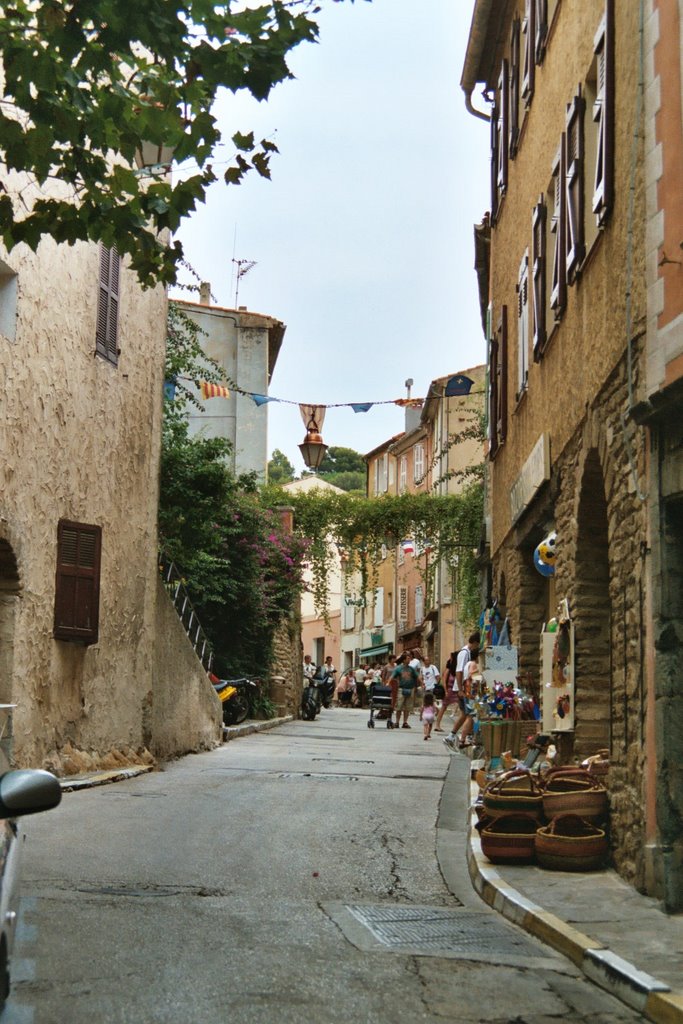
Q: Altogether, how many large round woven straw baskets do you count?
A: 4